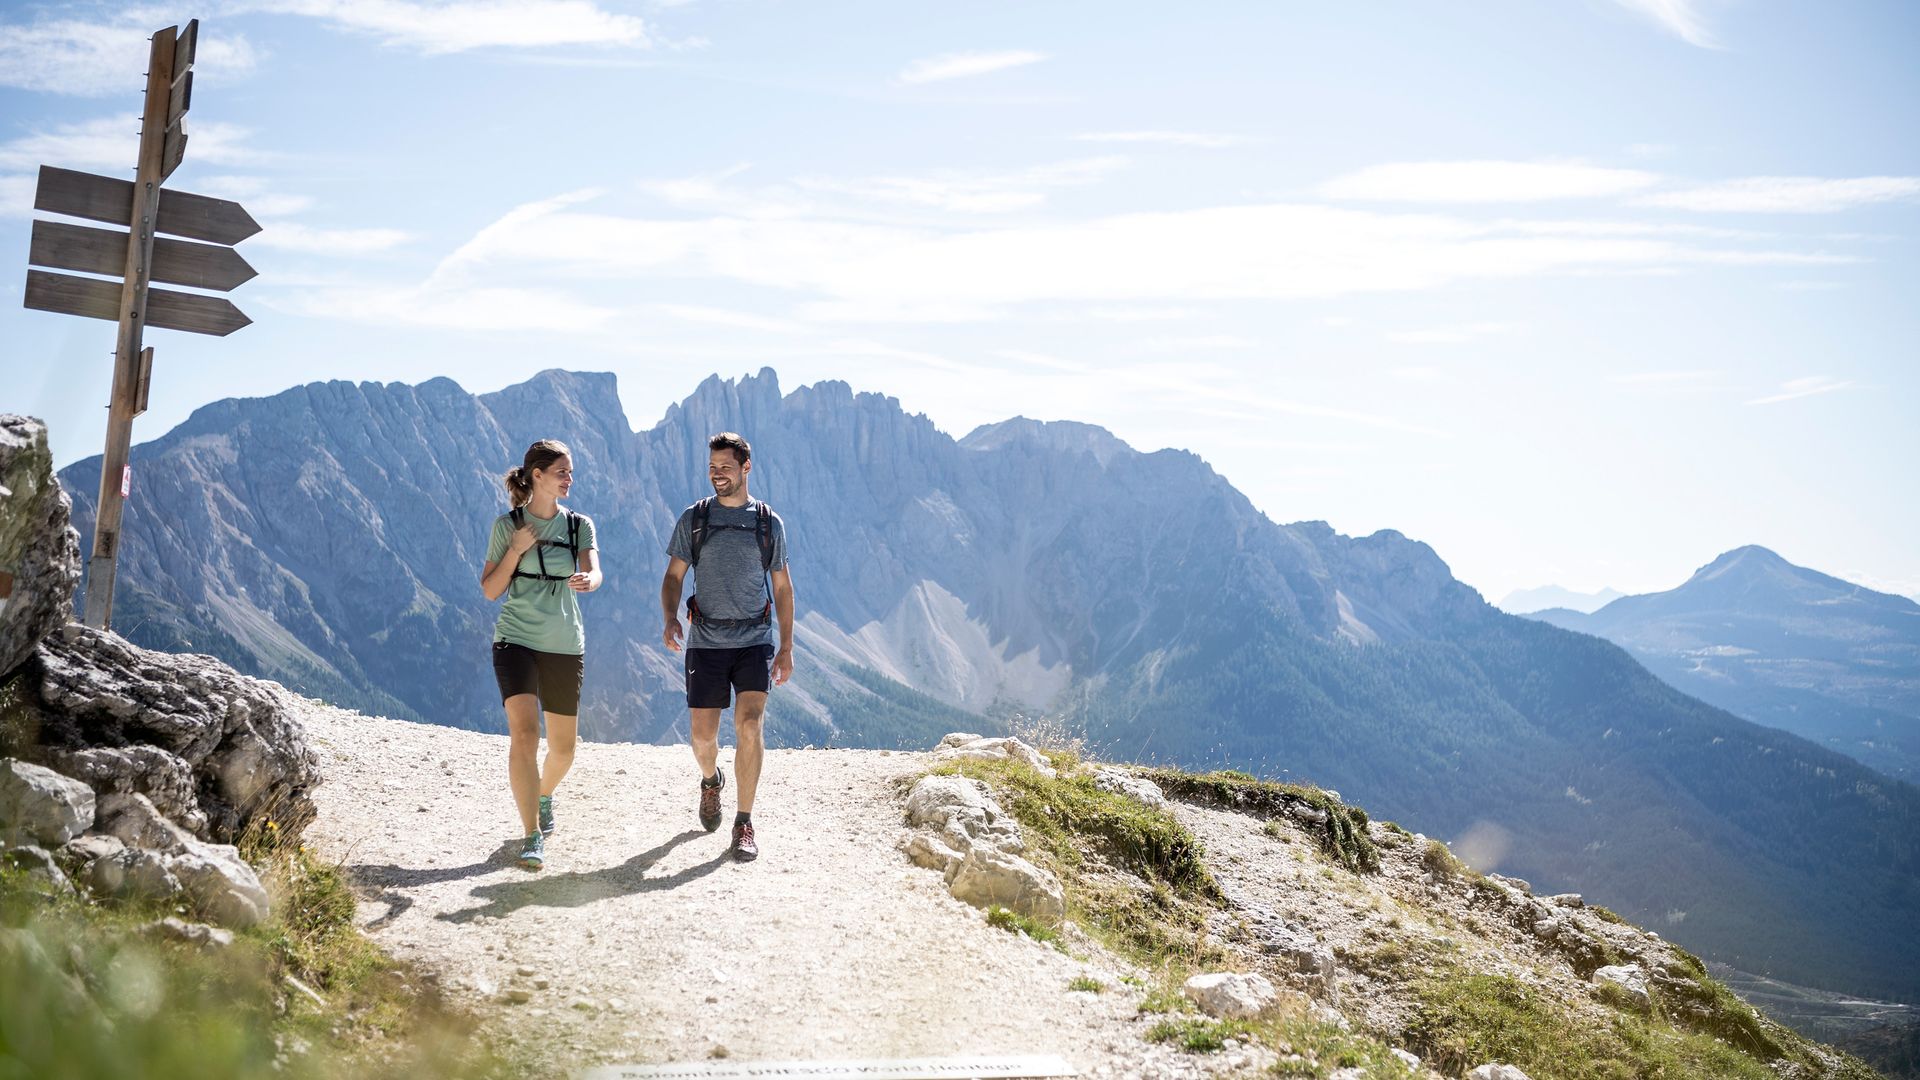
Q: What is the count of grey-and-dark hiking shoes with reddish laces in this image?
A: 2